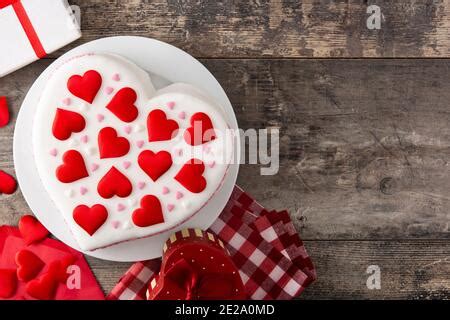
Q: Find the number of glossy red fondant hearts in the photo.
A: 12